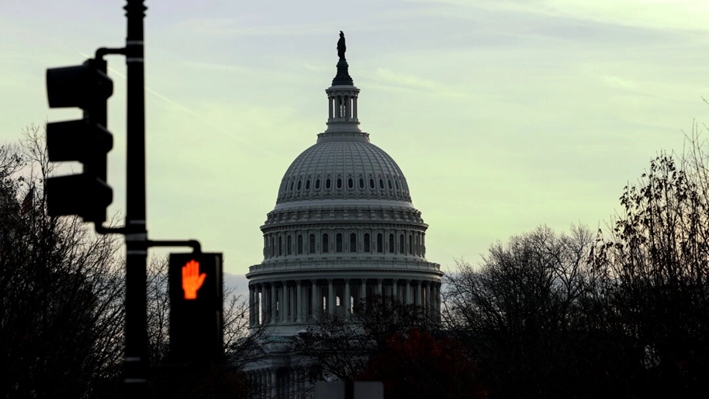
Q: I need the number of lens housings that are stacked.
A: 3